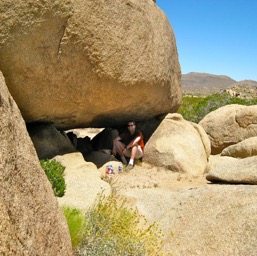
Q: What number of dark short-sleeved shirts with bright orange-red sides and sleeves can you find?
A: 1